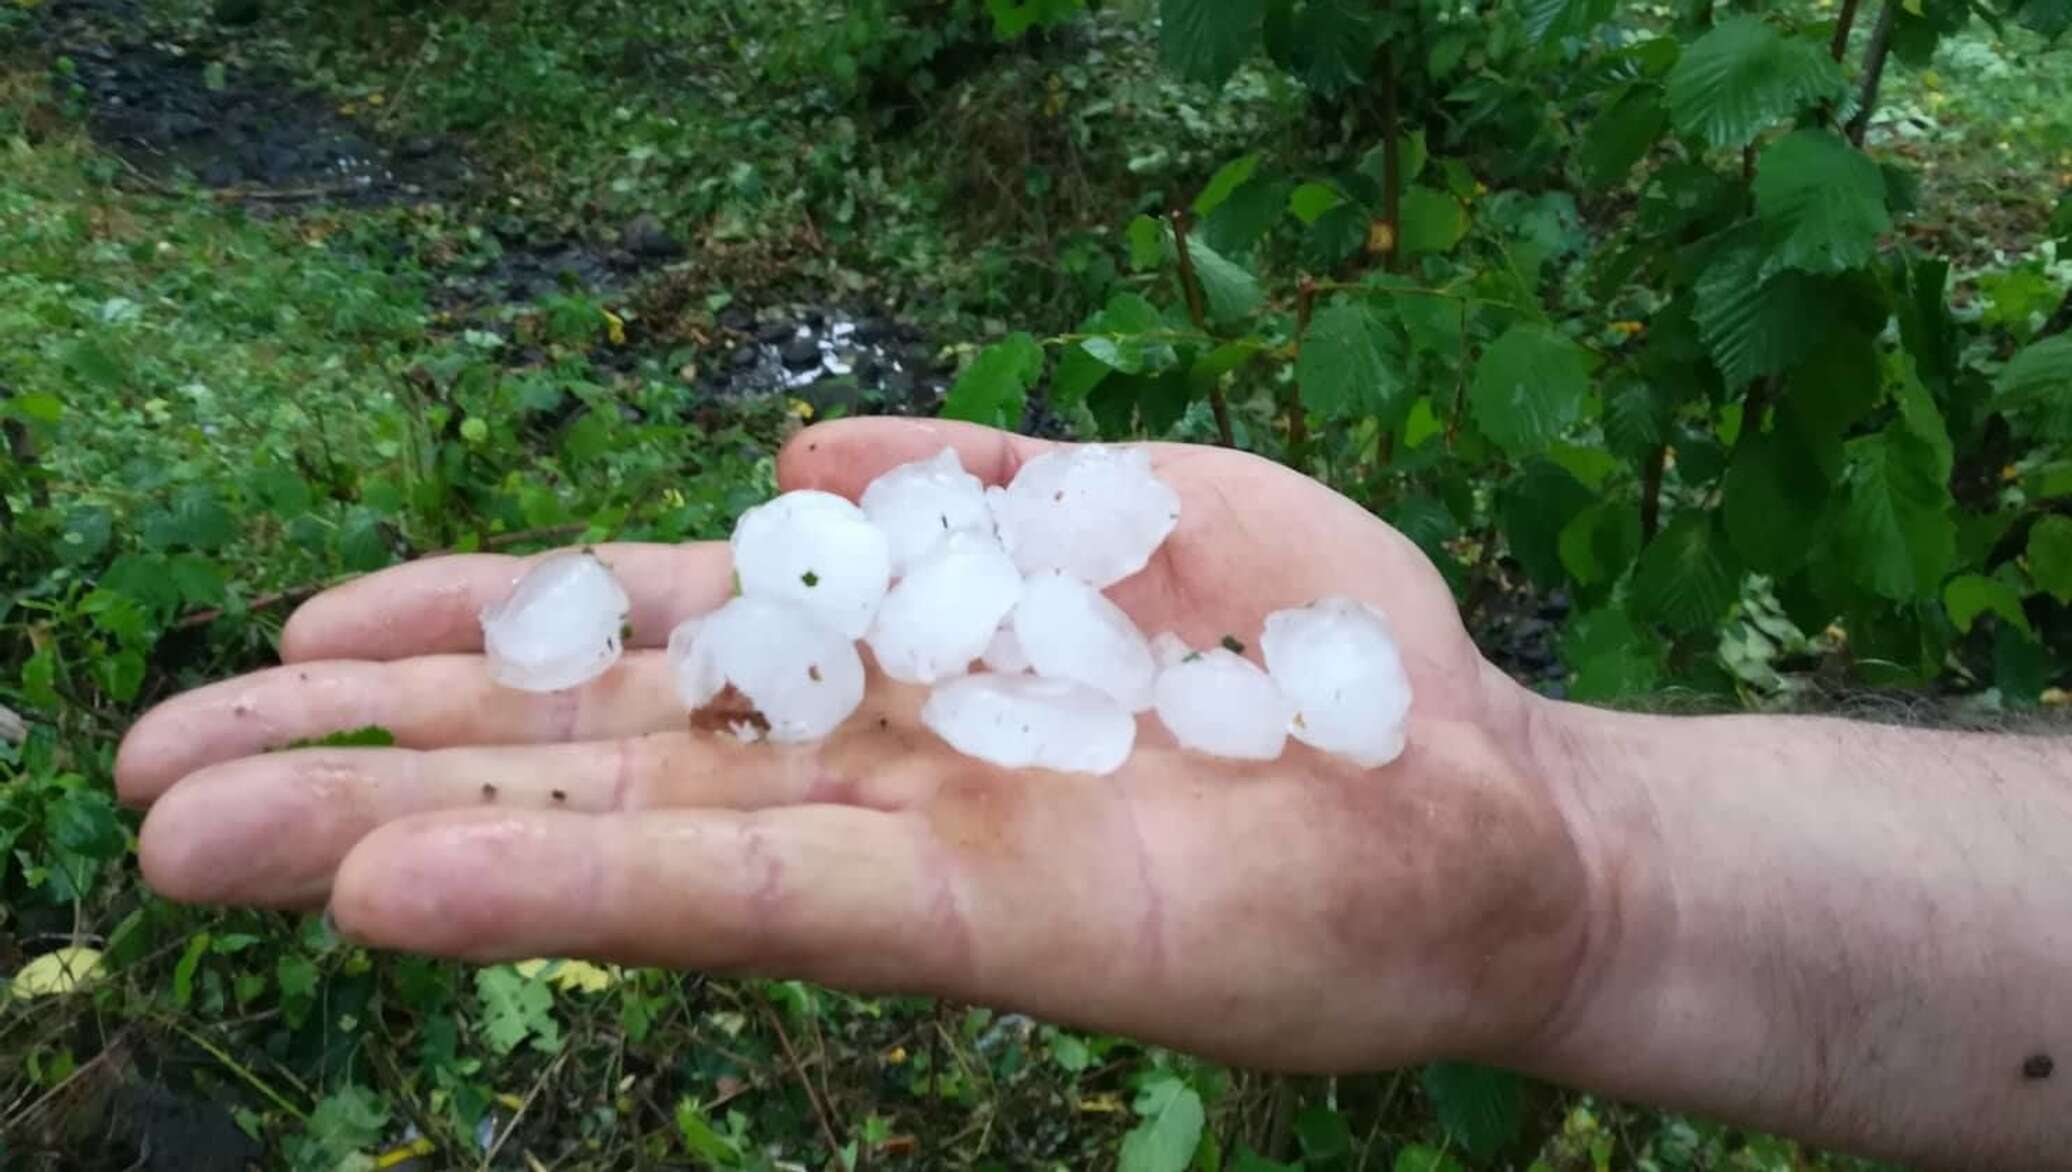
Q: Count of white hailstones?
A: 10